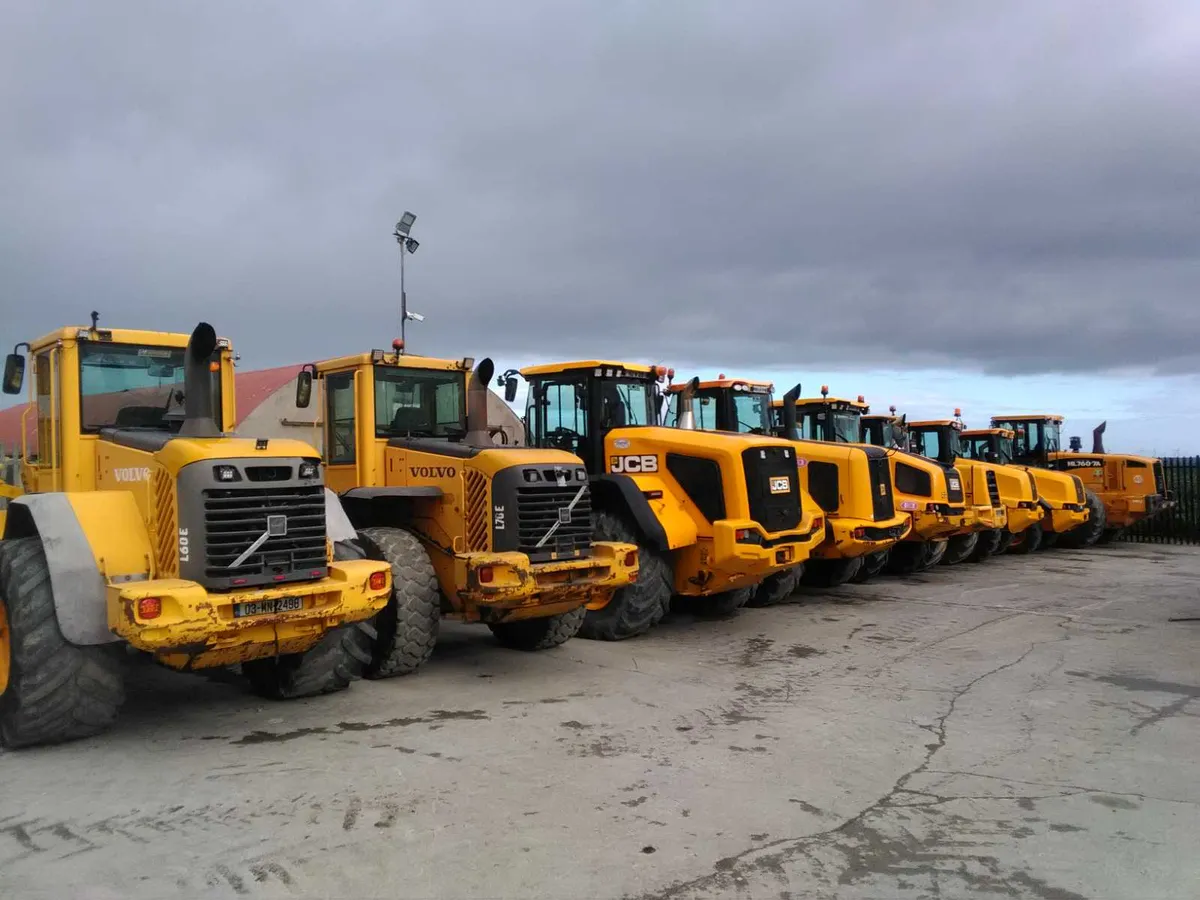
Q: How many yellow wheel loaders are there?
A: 9